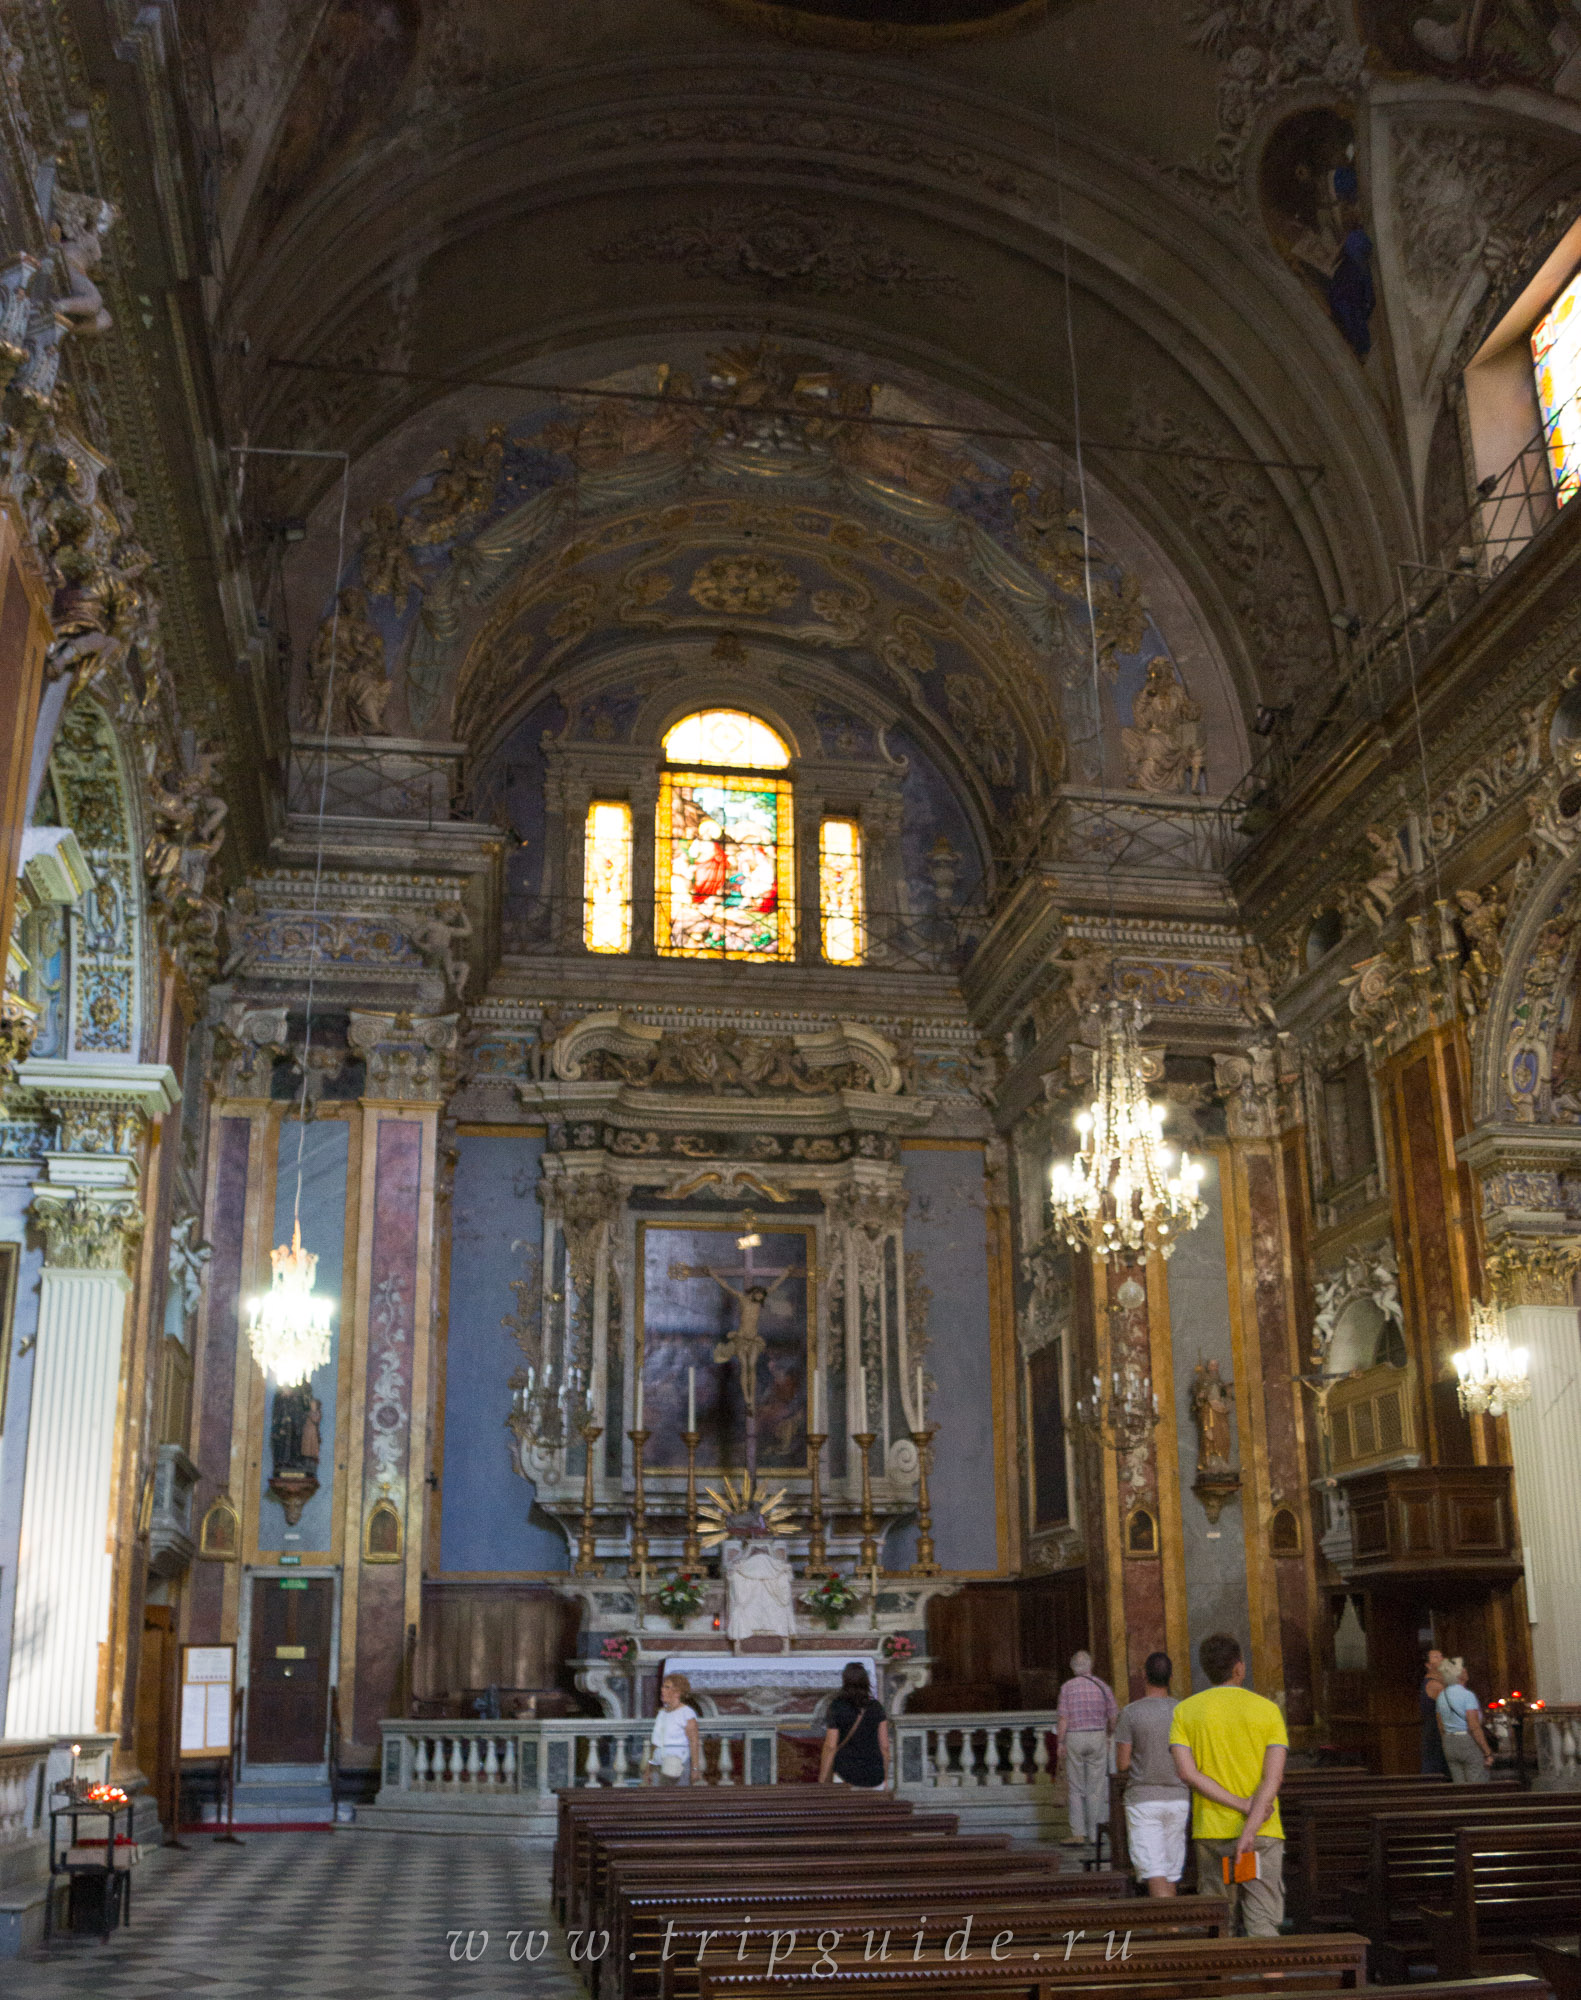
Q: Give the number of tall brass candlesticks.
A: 6